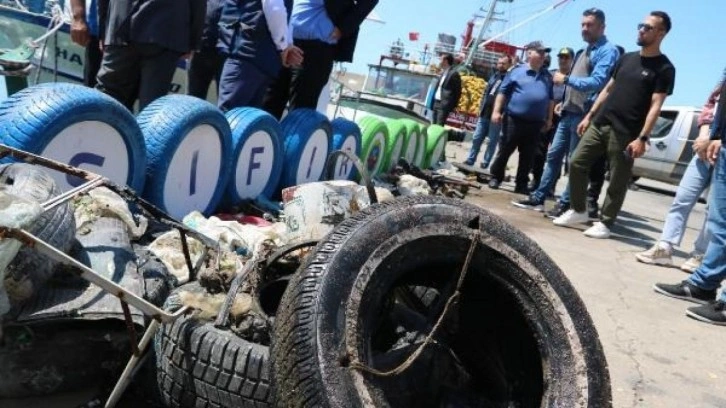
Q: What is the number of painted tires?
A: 10